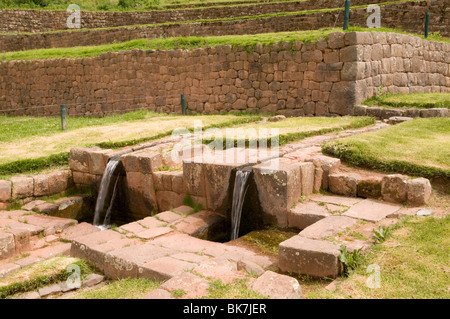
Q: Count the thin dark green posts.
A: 4